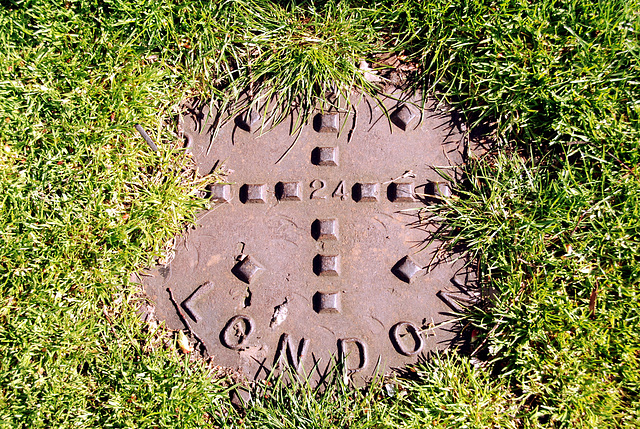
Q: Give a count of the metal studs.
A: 15